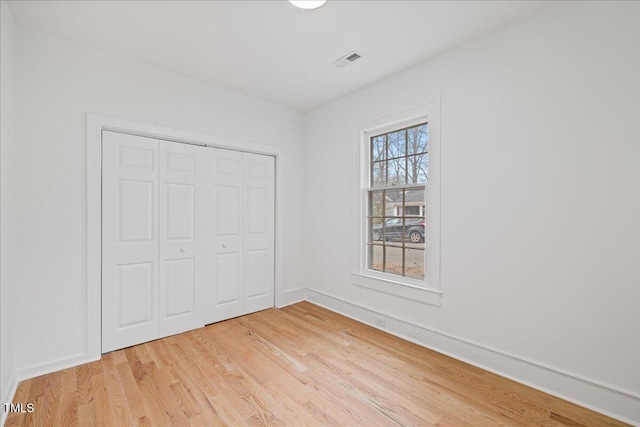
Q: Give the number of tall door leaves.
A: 4